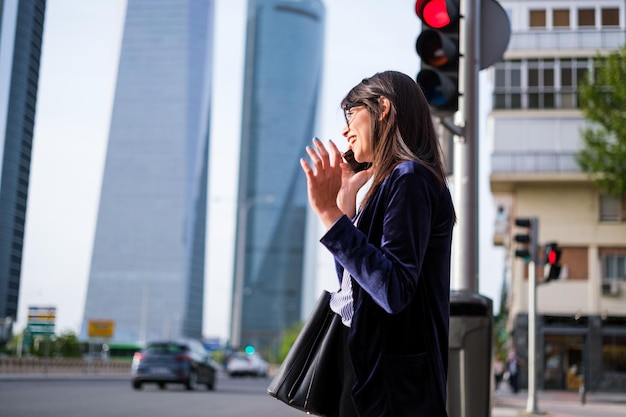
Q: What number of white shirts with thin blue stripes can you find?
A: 1